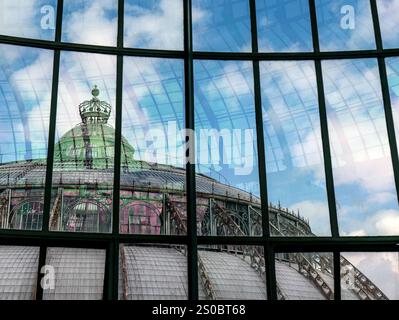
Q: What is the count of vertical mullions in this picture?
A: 6